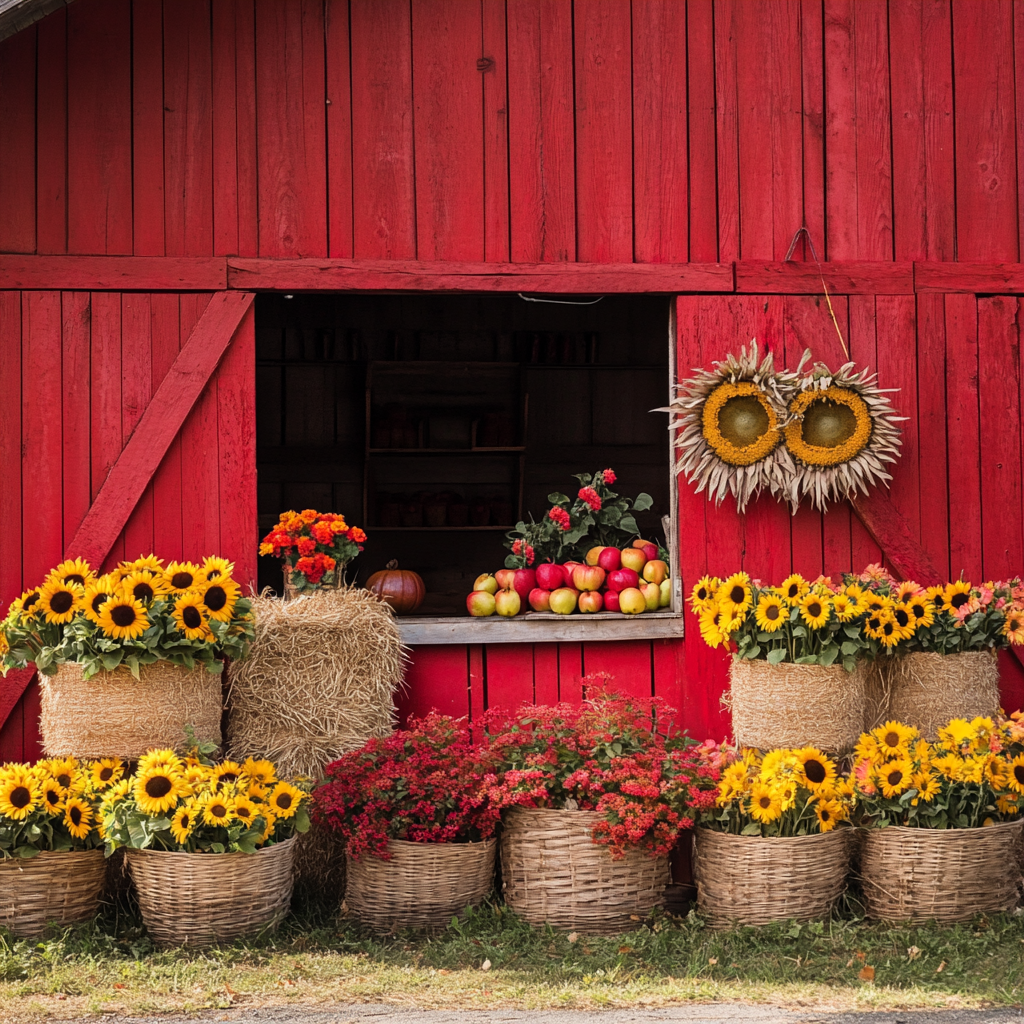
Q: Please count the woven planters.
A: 6